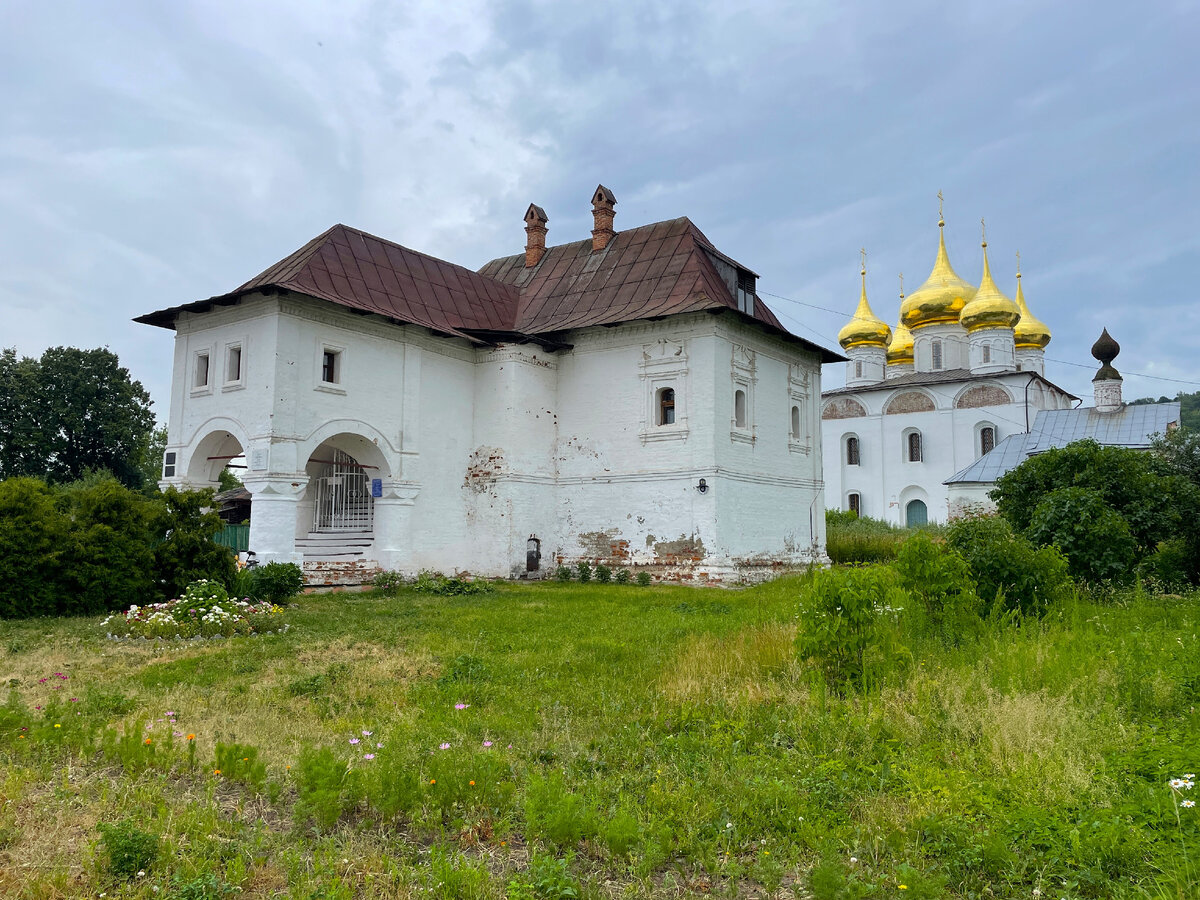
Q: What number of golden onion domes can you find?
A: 5